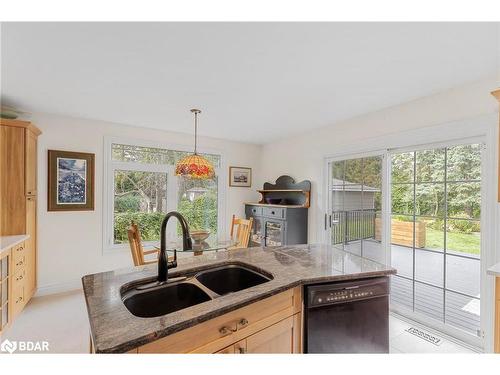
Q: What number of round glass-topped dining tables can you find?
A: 1